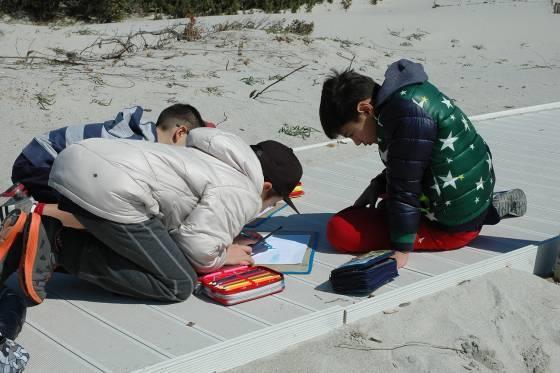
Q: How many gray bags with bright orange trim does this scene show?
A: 0